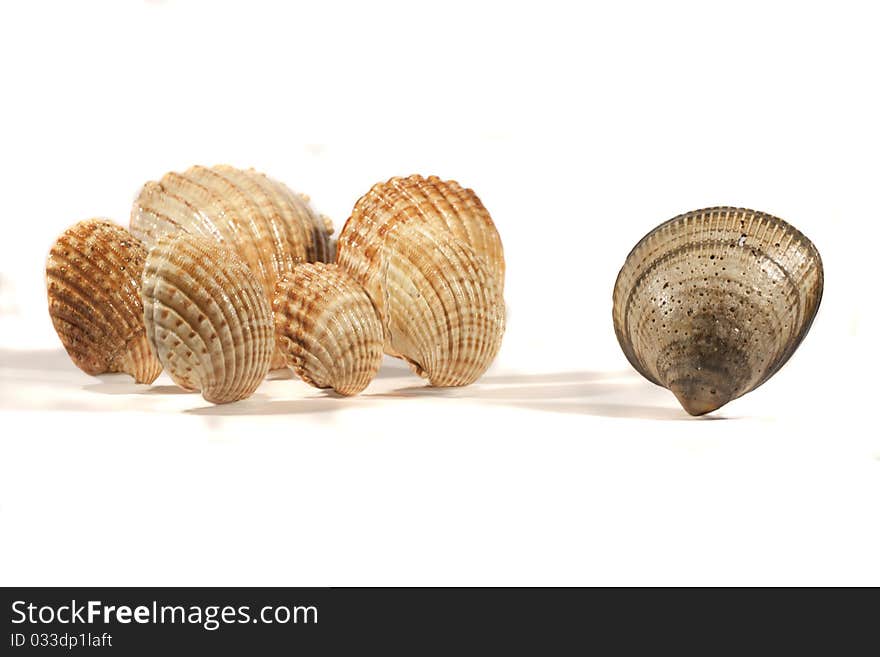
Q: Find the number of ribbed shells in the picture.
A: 6